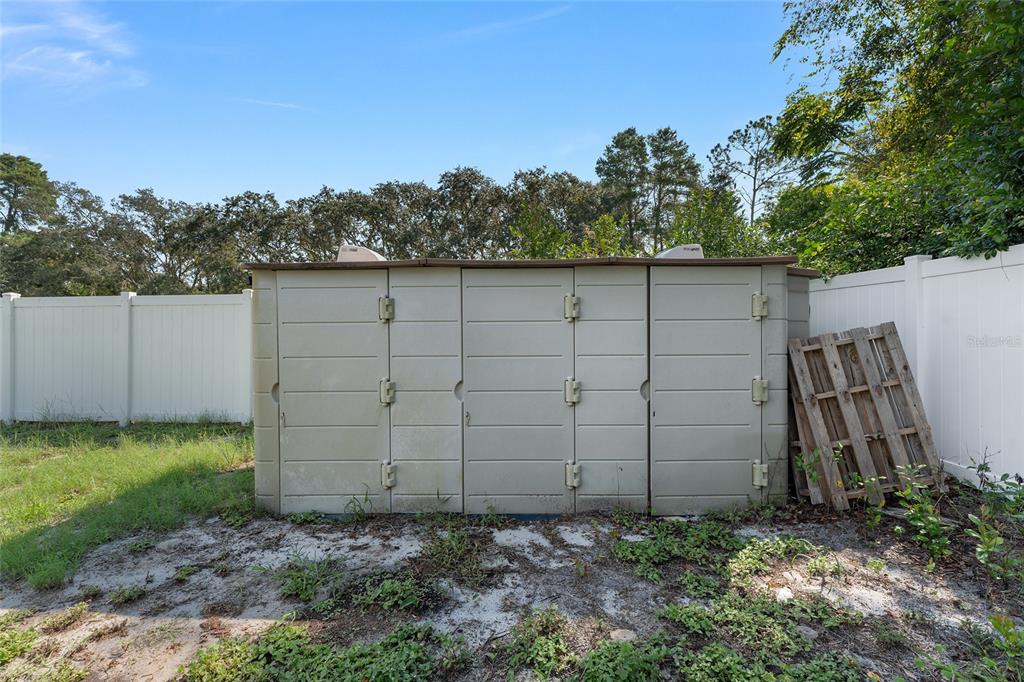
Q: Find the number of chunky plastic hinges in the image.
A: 9